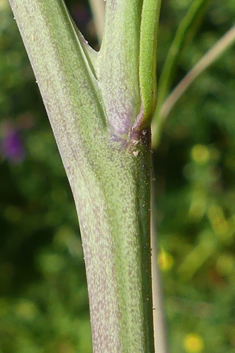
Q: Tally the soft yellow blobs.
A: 3